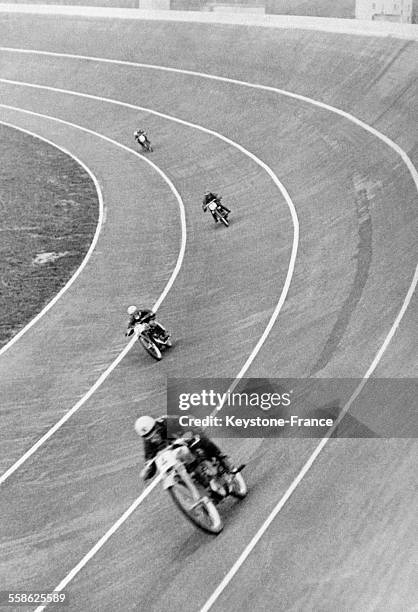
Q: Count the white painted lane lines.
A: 4